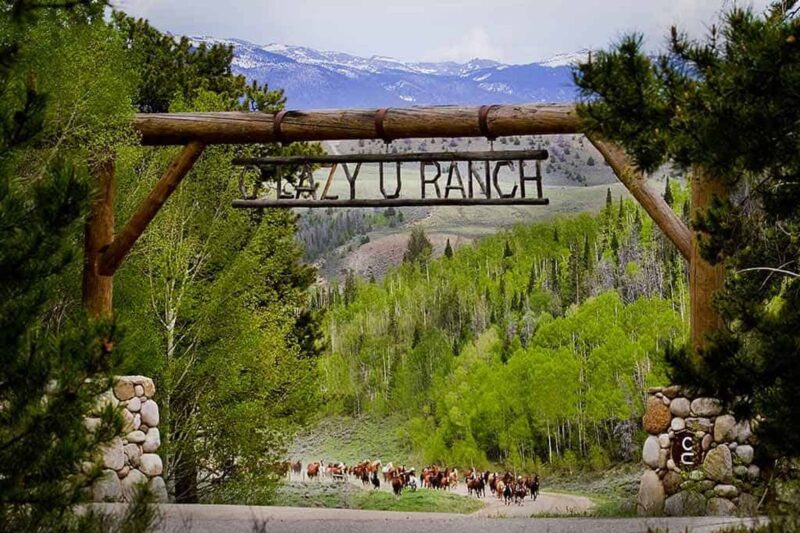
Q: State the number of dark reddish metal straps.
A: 3